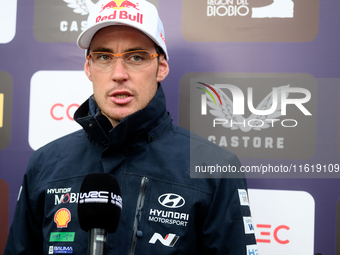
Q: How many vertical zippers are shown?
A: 1